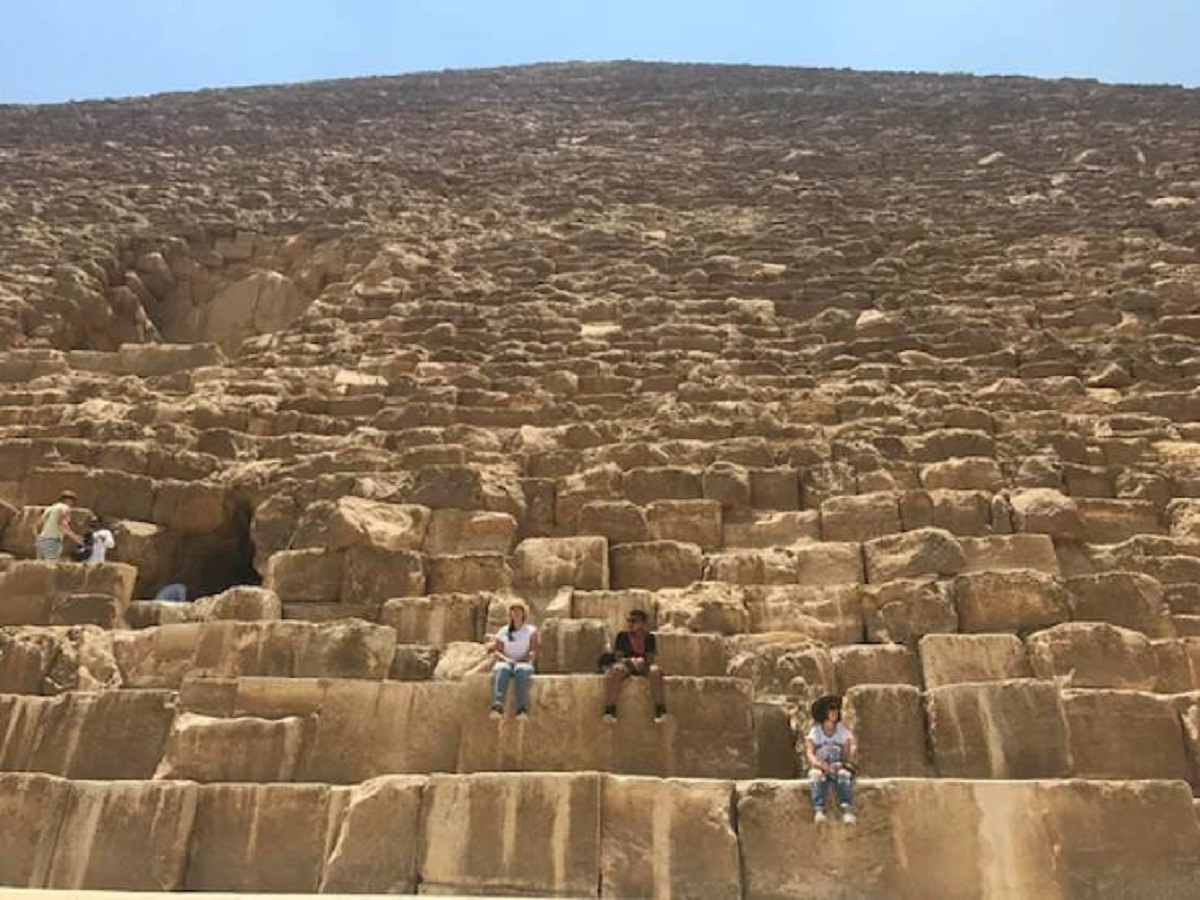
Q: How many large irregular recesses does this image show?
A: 2